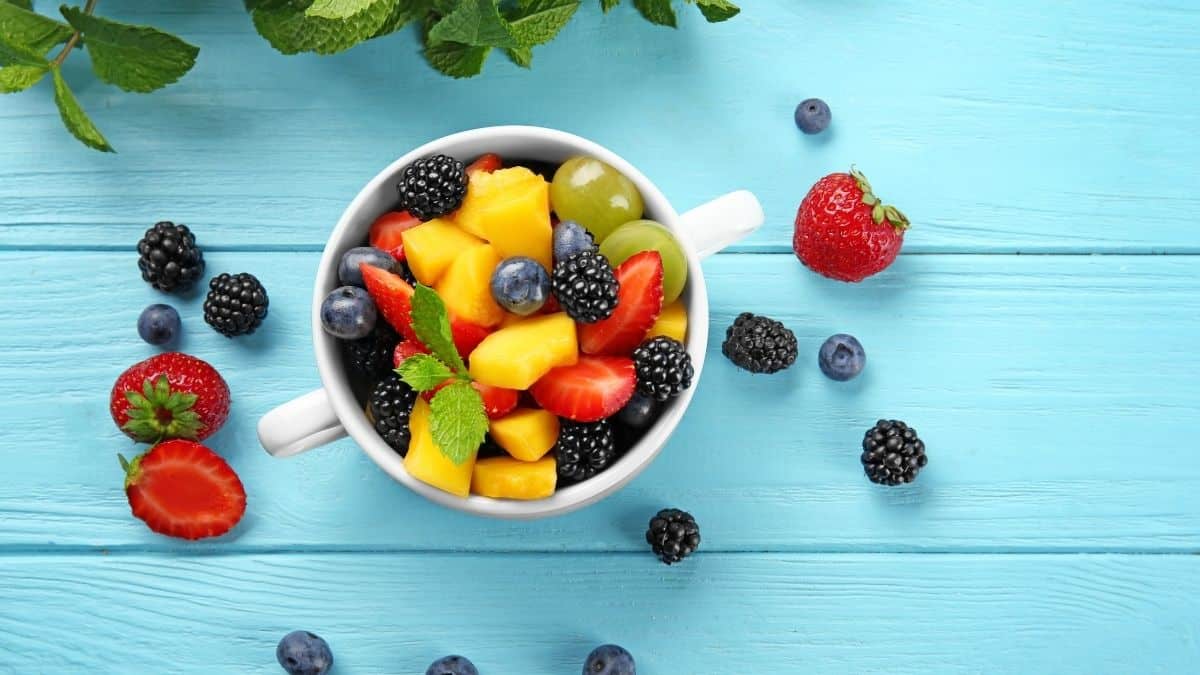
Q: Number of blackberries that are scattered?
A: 5